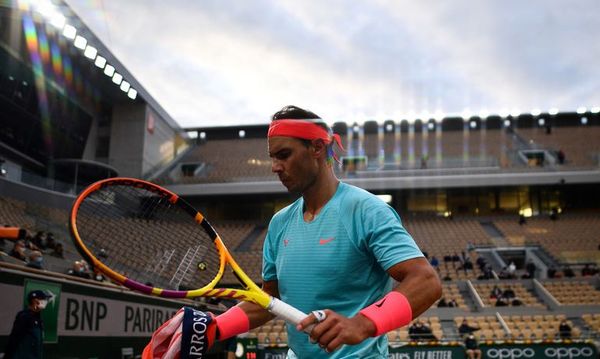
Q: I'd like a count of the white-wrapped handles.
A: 1